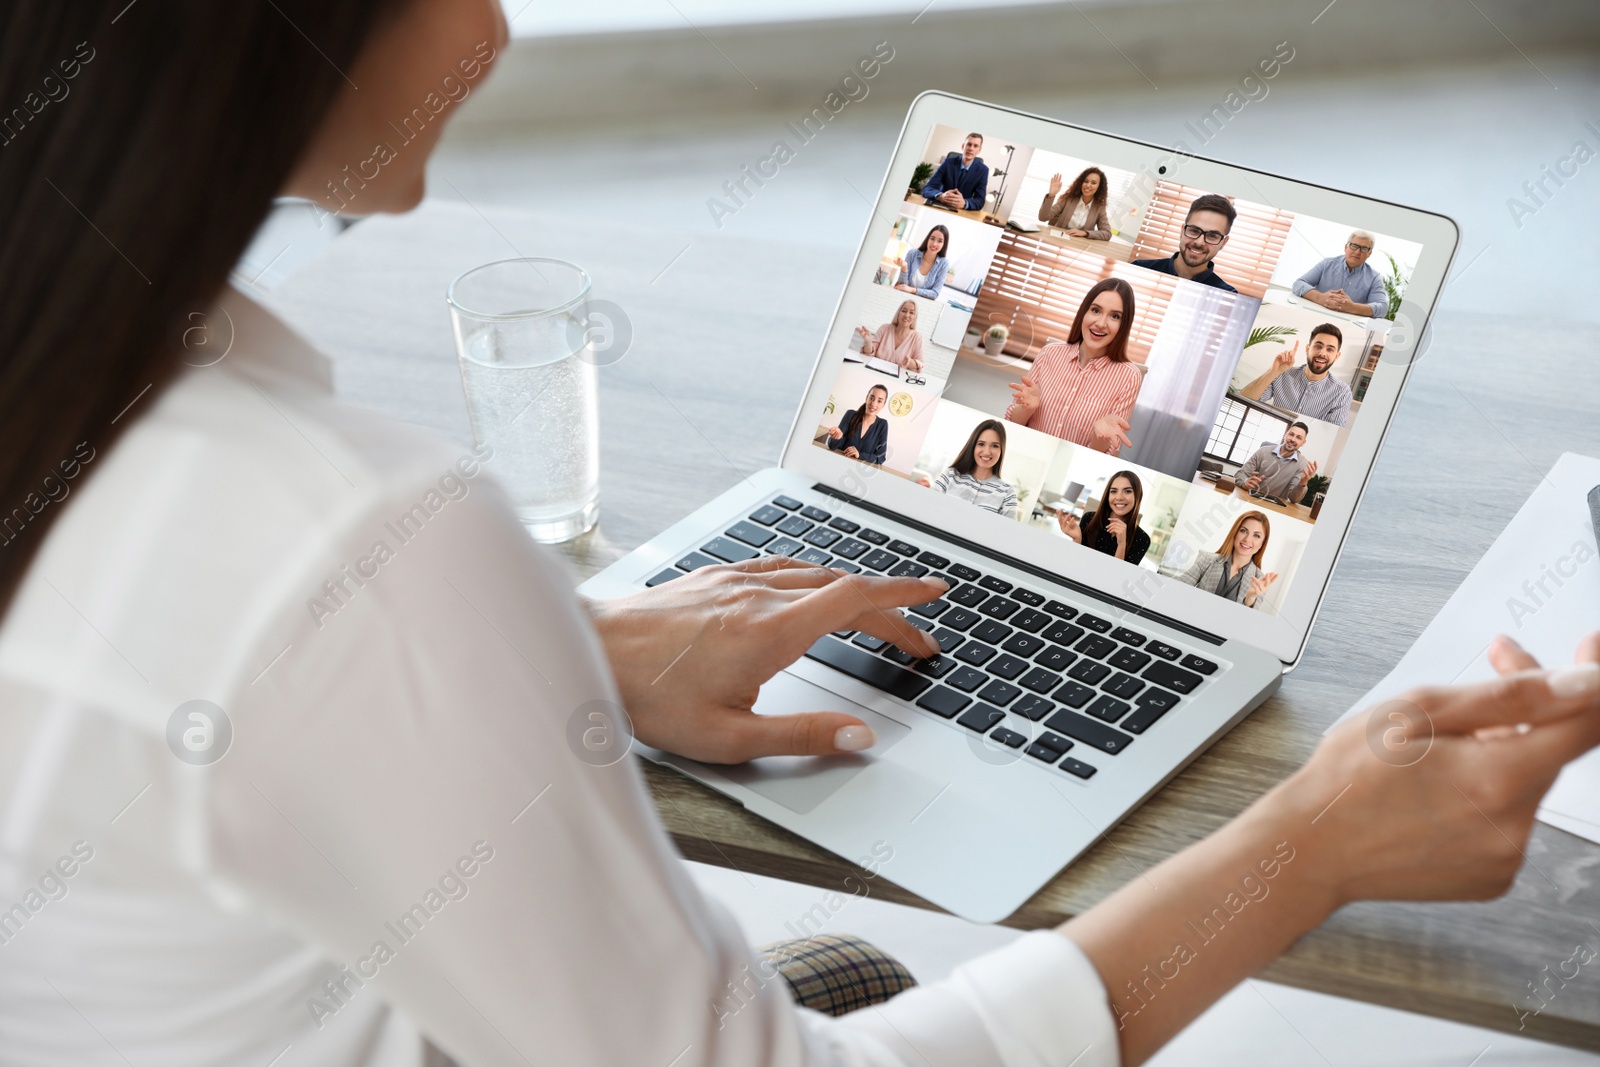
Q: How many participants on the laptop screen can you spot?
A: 13